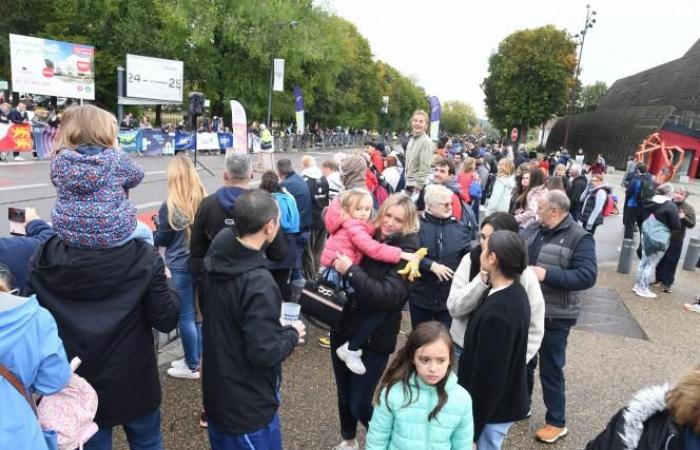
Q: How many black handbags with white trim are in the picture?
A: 1